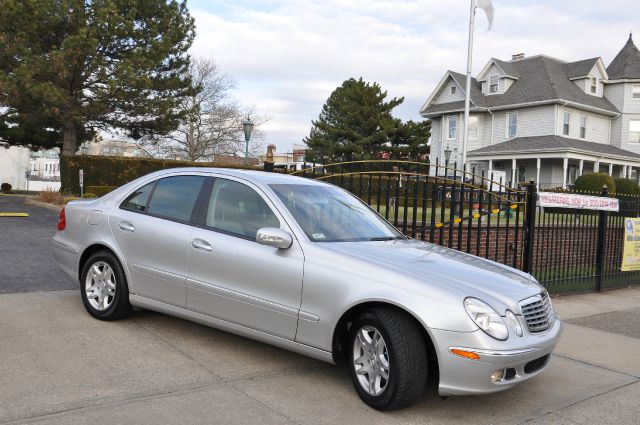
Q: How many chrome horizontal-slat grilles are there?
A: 1